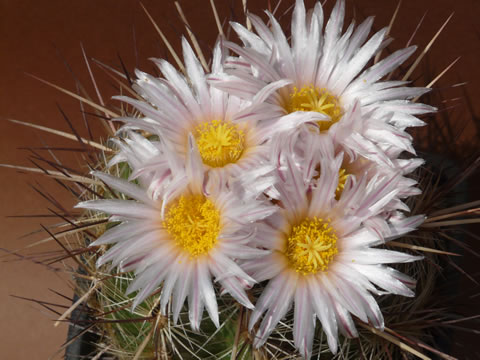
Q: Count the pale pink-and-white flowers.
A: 5